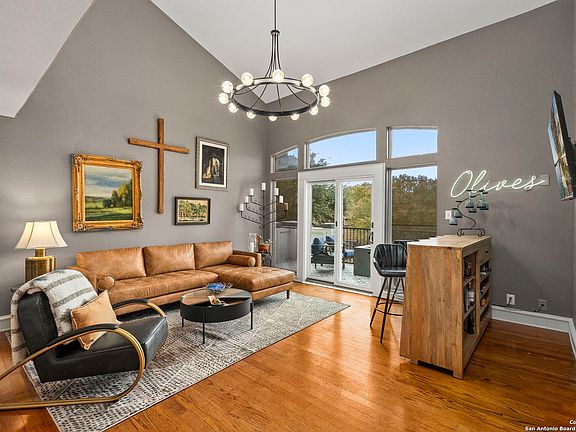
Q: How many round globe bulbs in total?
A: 12